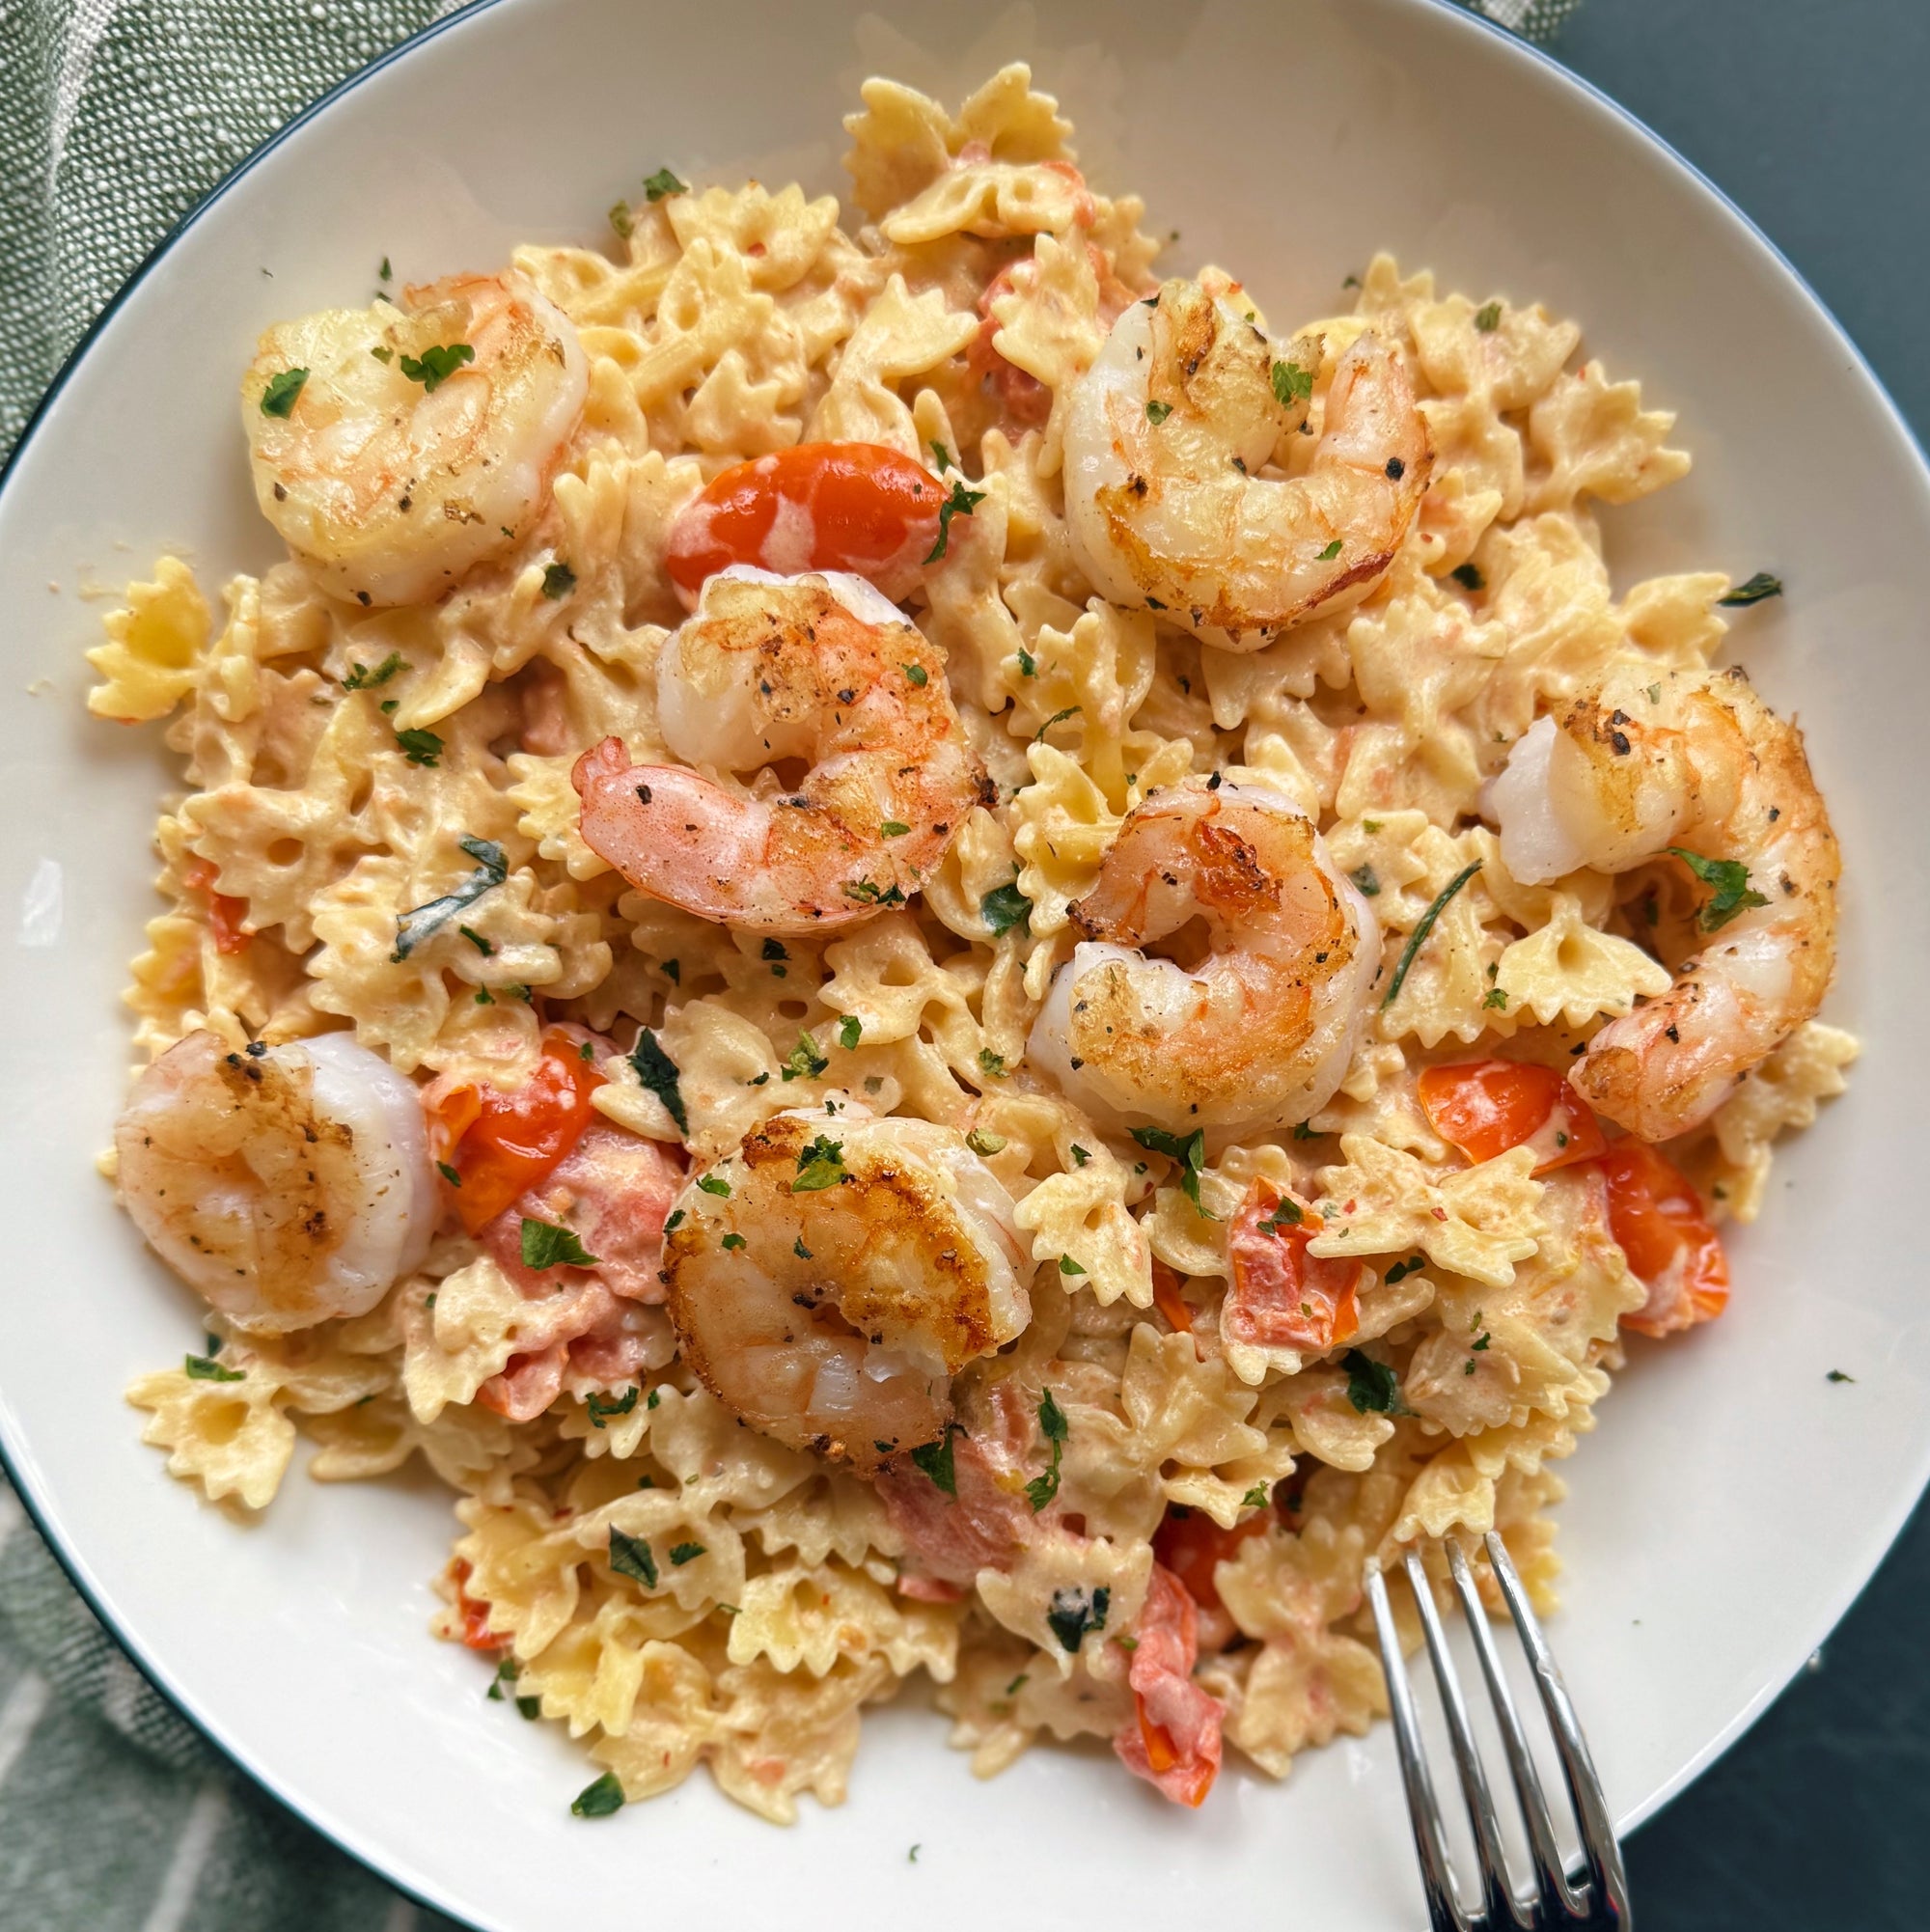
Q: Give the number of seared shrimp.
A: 7